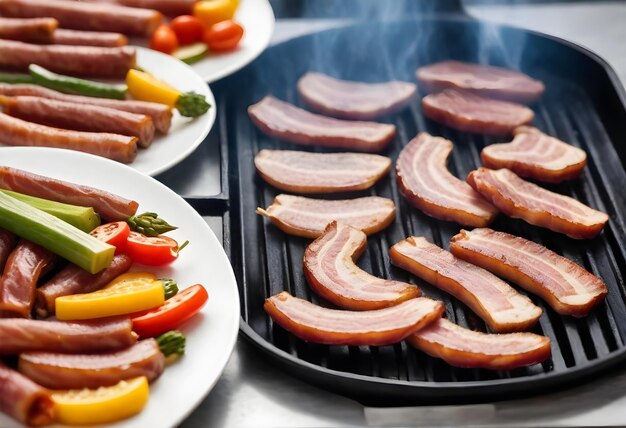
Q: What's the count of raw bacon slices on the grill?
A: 14